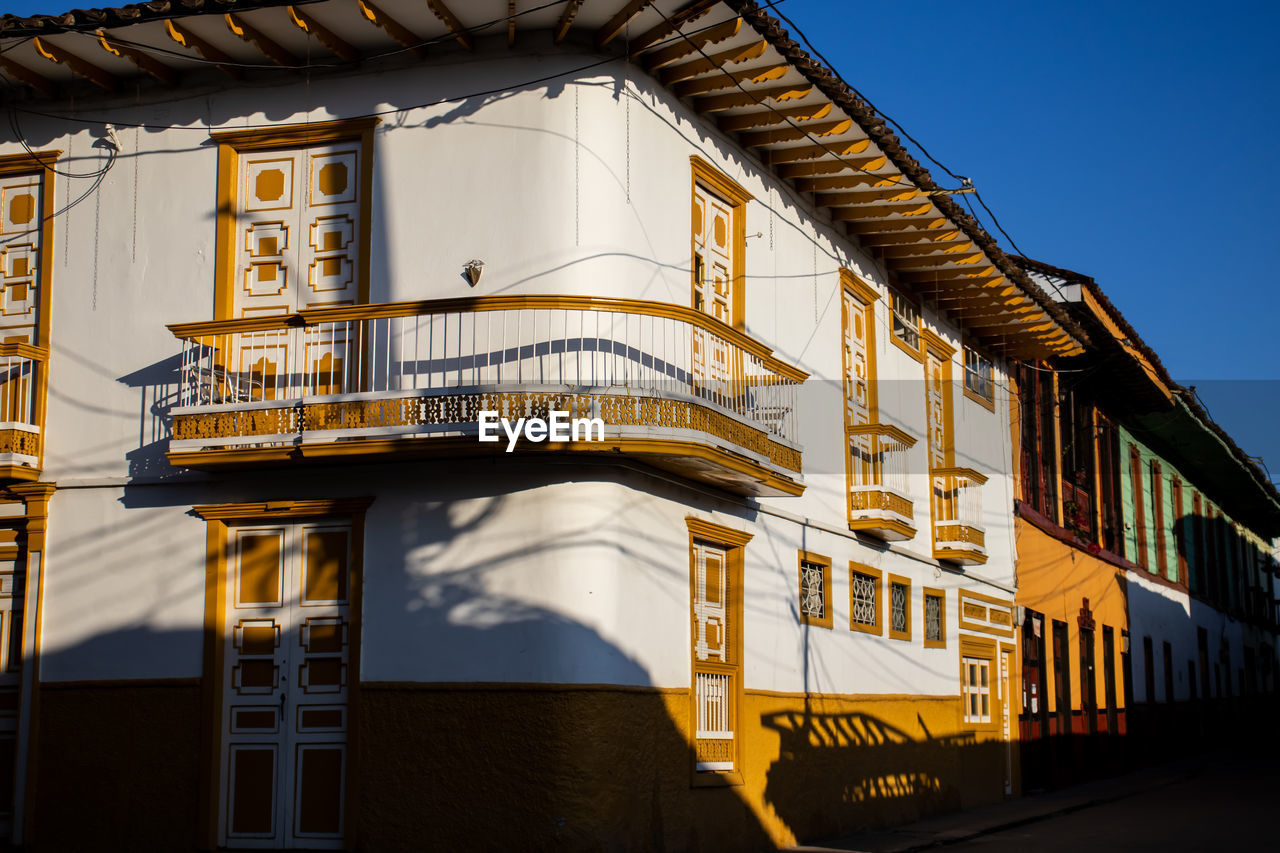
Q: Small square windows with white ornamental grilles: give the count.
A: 4